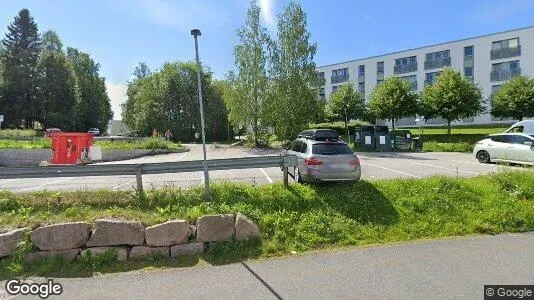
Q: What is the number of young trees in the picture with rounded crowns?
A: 4